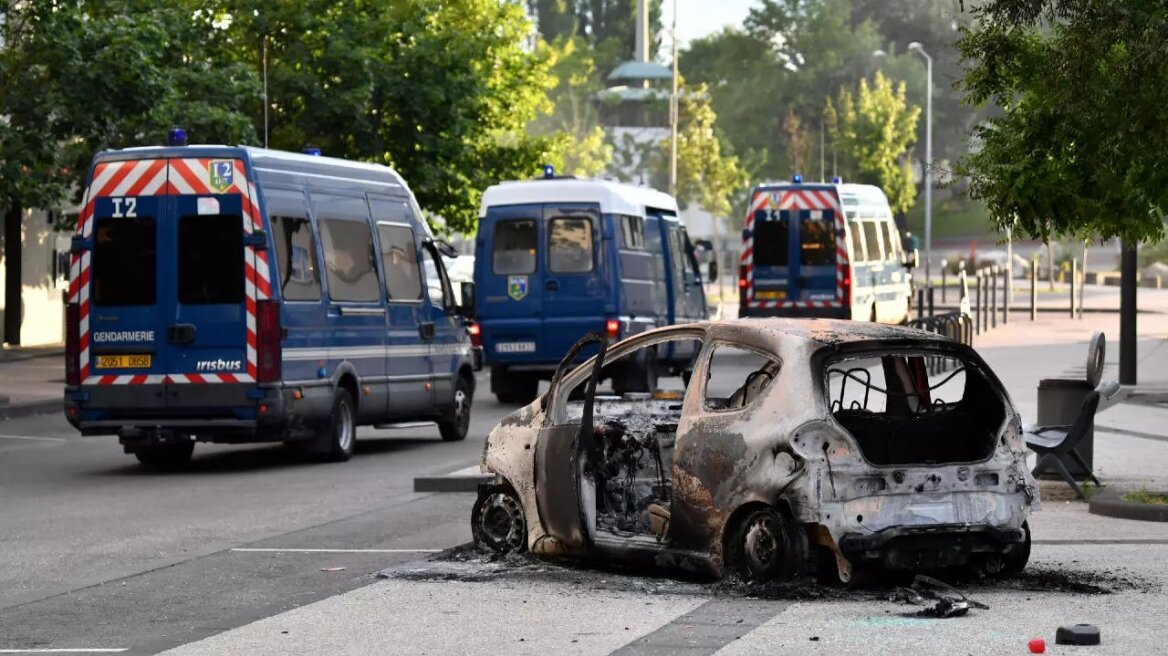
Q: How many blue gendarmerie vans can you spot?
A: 3